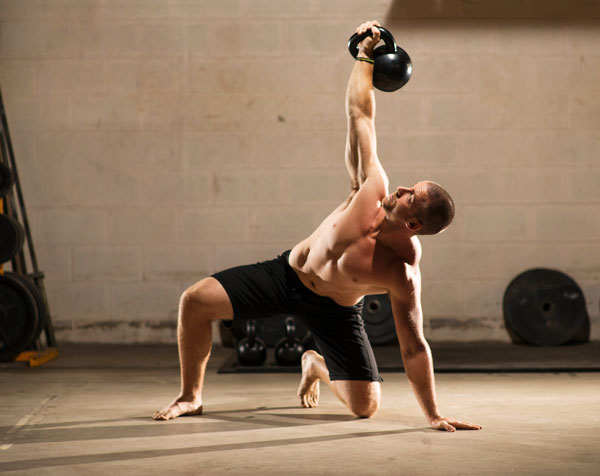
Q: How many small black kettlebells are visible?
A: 2